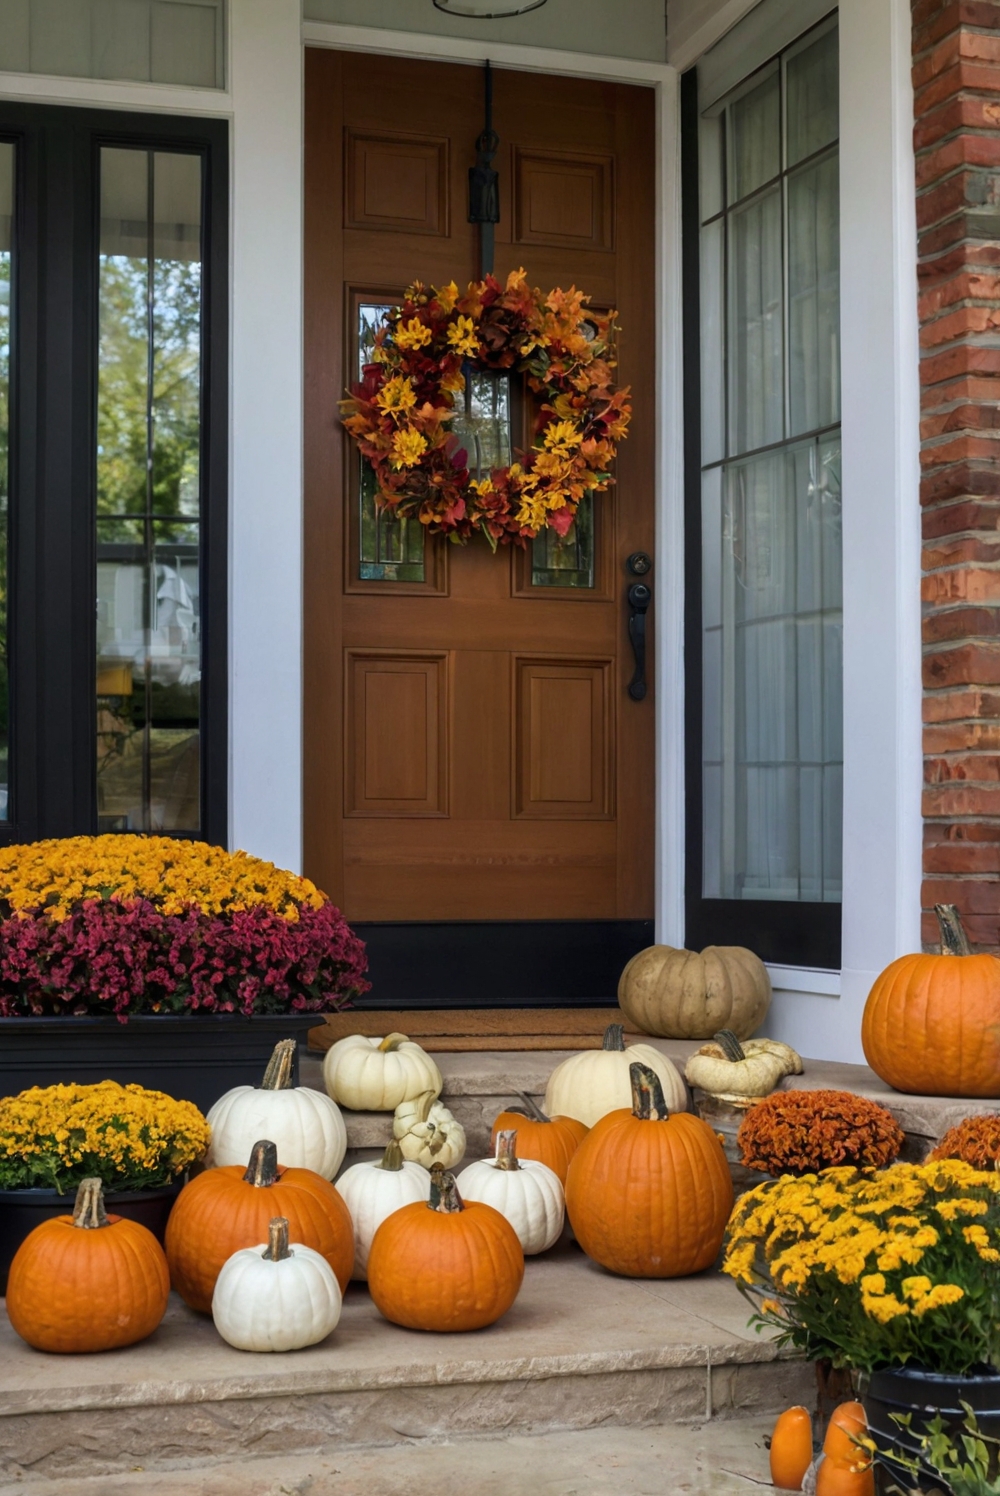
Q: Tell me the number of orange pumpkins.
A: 6